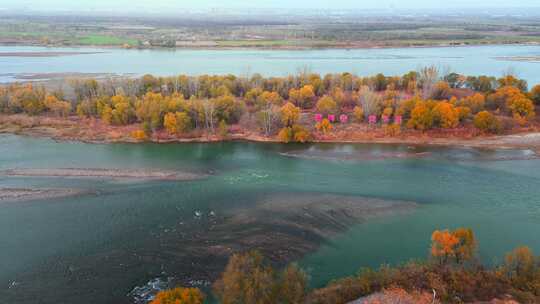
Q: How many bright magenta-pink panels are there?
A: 6